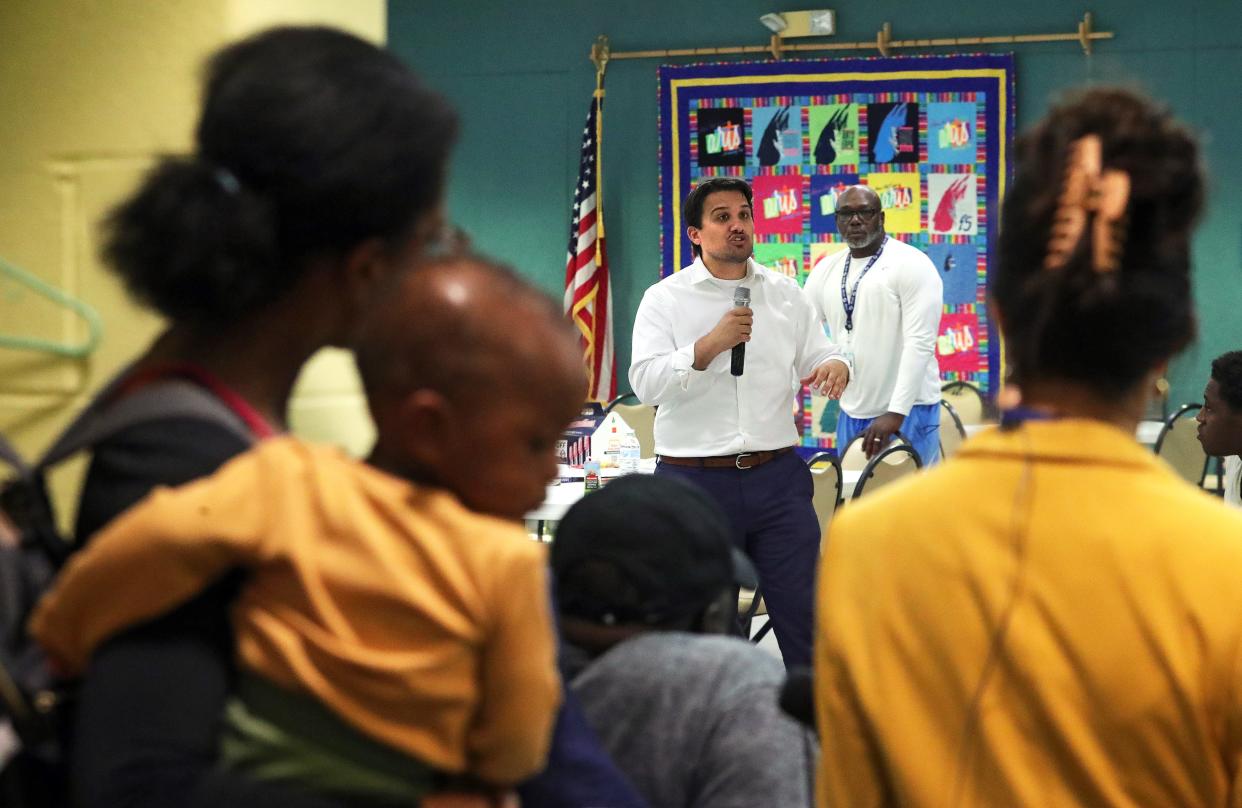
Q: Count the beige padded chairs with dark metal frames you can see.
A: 7